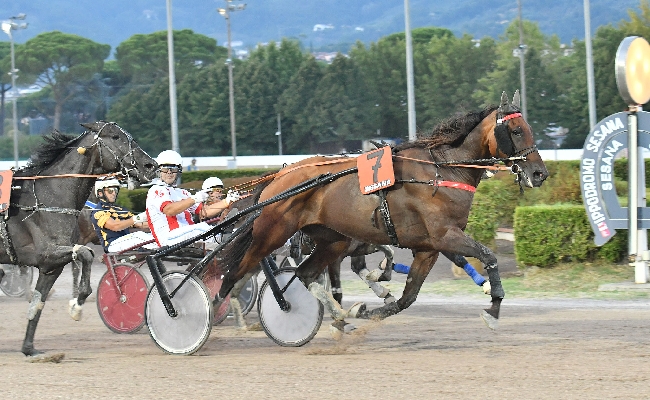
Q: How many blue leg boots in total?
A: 2